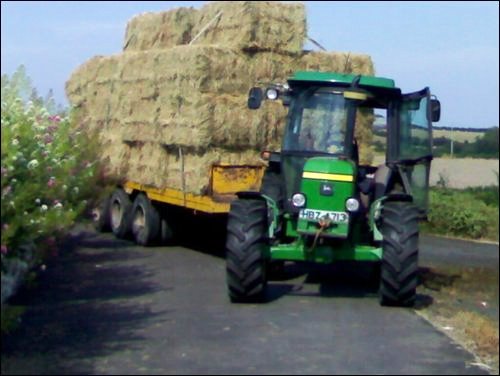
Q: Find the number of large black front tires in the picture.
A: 2